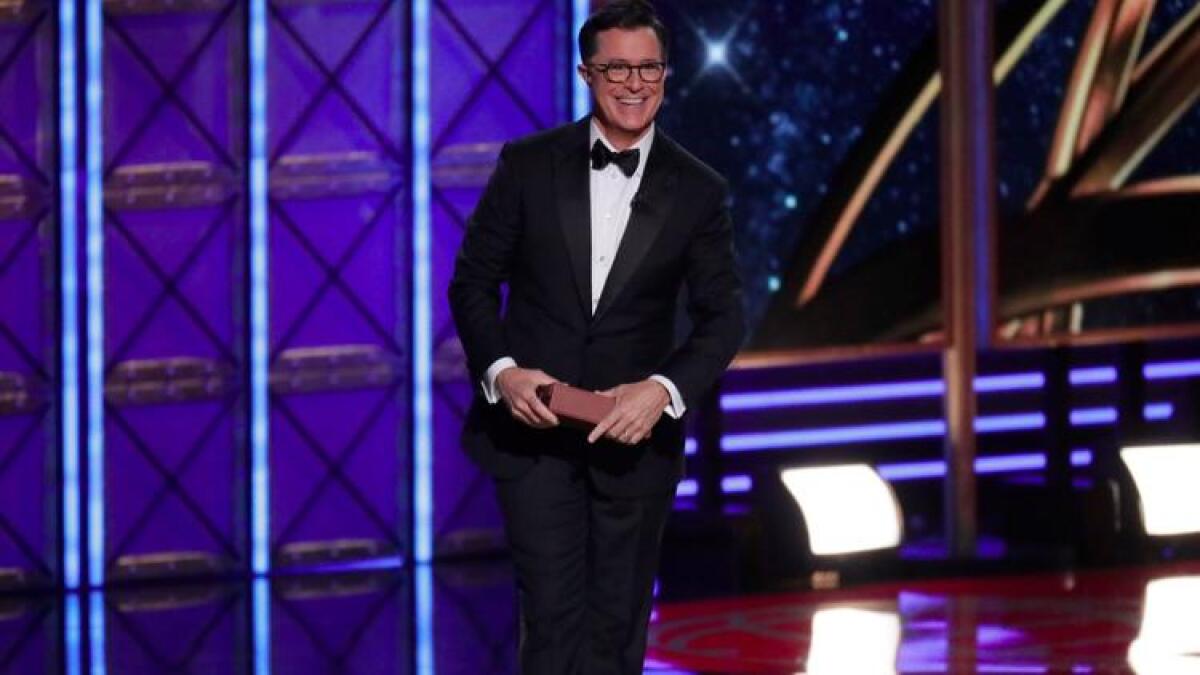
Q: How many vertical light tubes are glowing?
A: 5